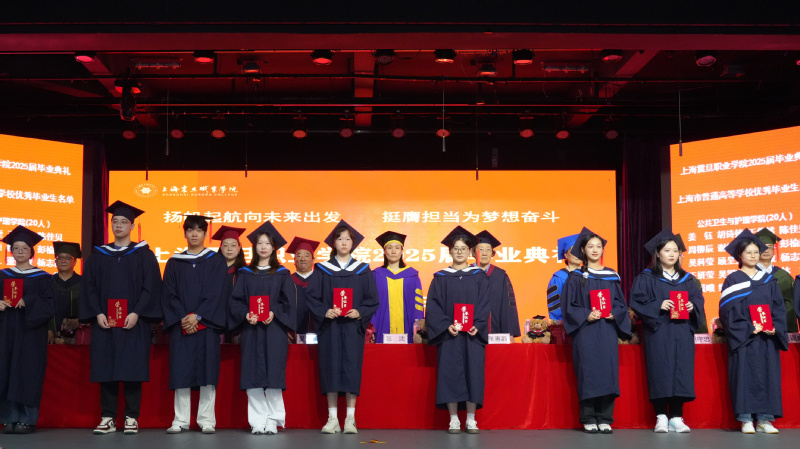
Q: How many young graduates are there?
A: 9